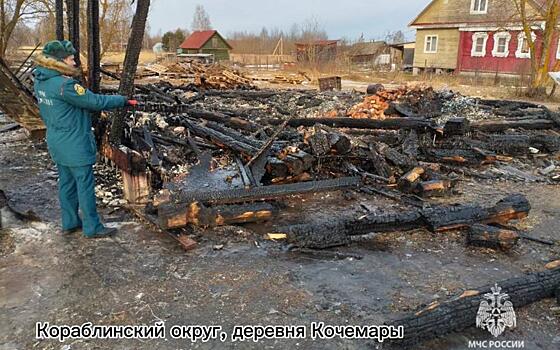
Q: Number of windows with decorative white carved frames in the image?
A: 3